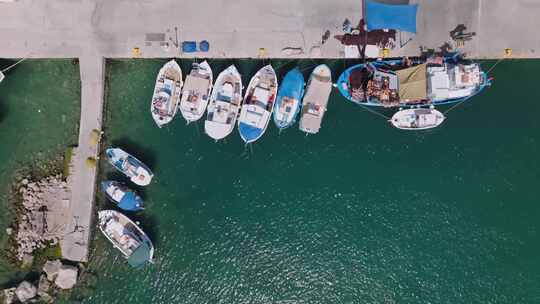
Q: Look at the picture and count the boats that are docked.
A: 11